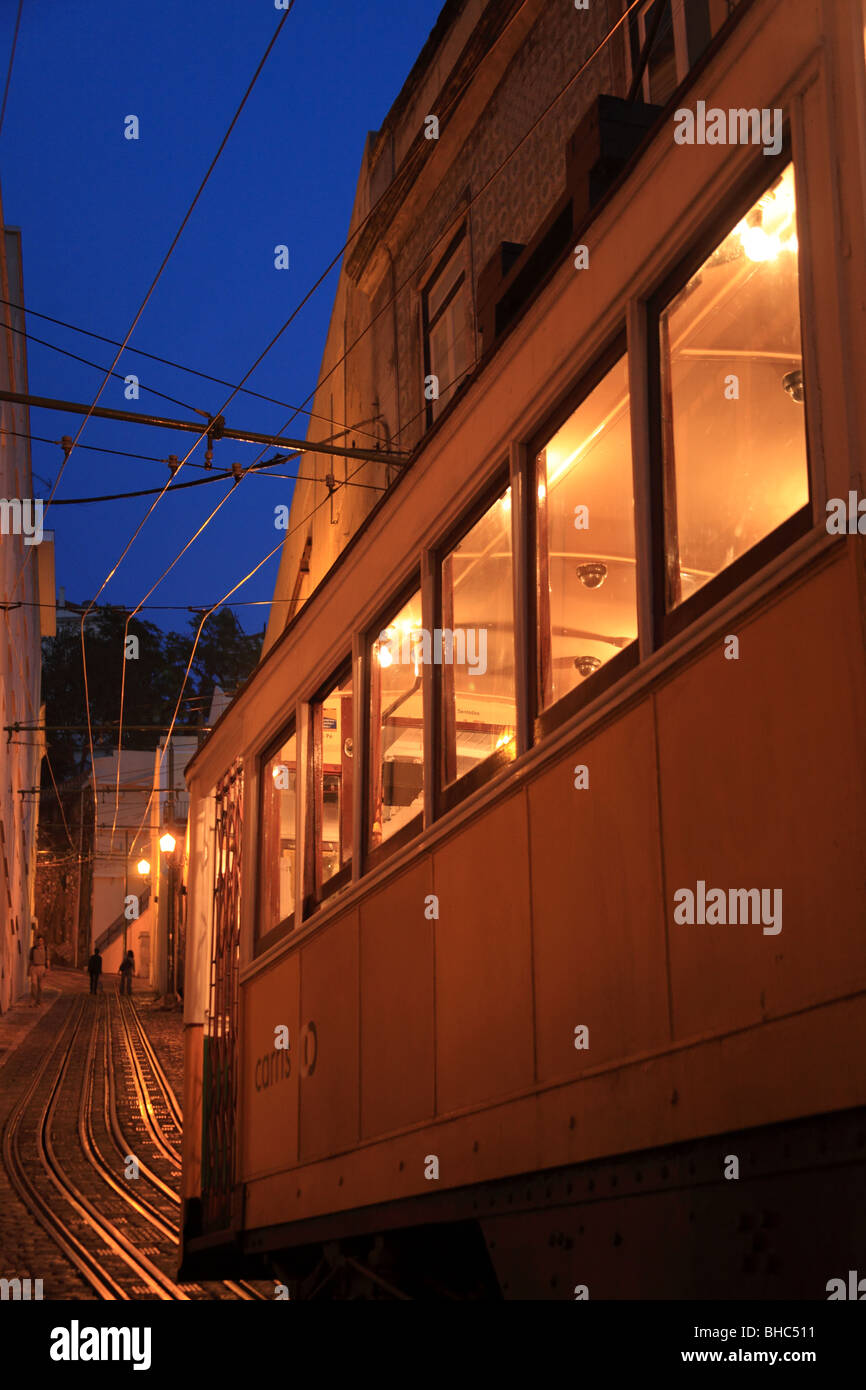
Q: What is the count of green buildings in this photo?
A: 0